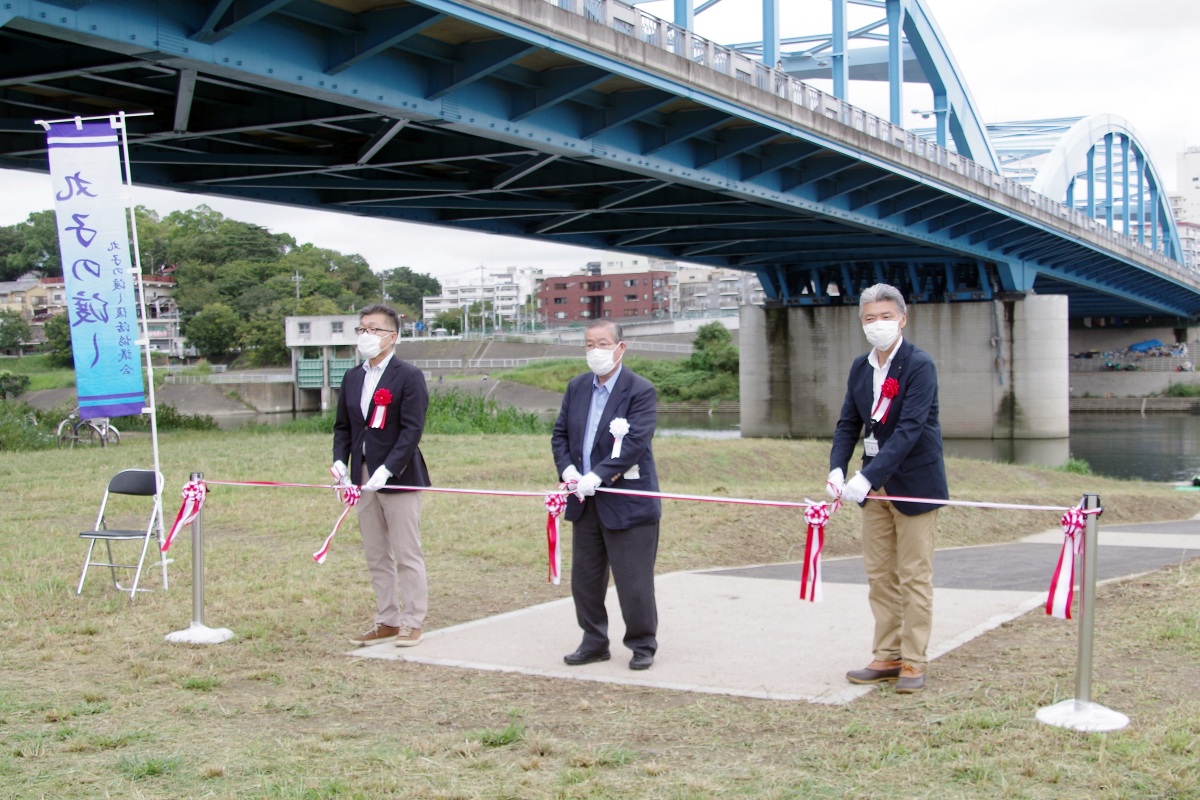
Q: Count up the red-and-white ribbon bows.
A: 5